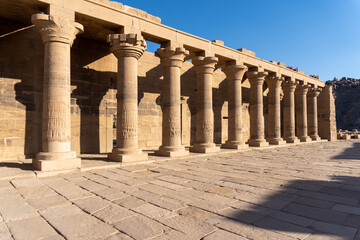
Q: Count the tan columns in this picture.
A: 10